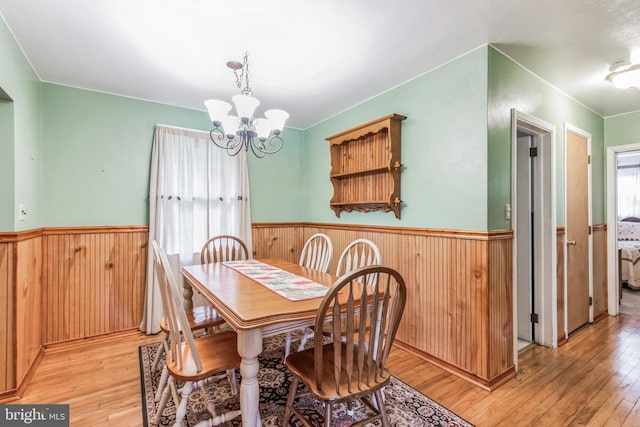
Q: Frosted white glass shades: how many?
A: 5